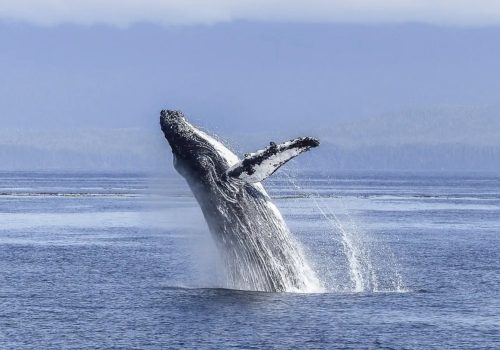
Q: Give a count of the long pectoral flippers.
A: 1